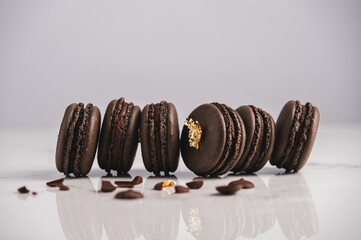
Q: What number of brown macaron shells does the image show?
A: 12